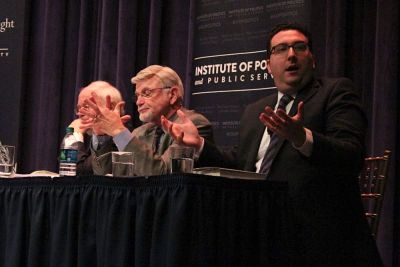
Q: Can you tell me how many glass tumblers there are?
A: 3